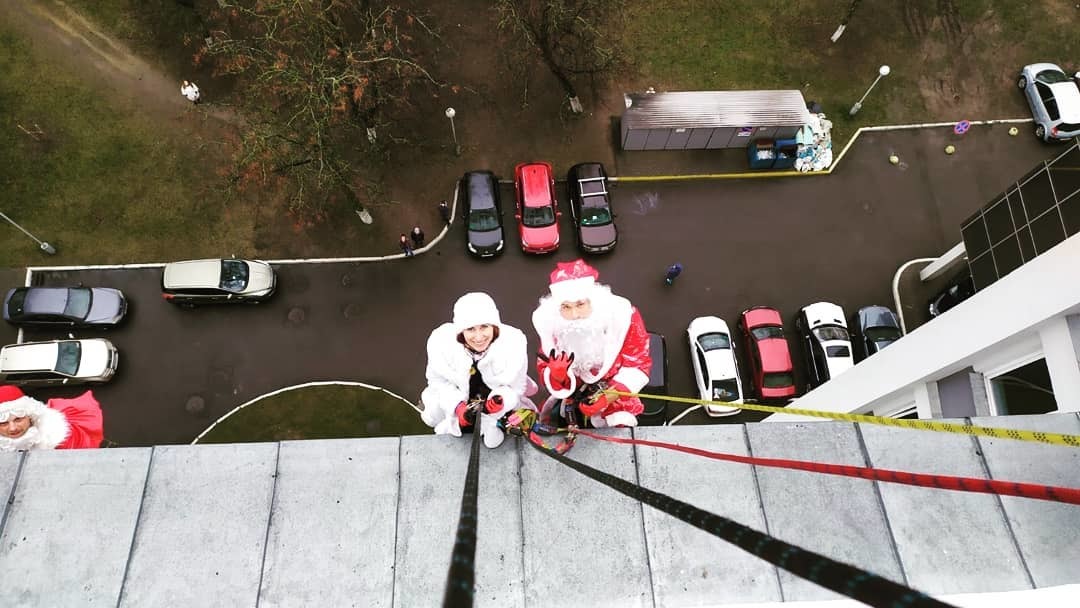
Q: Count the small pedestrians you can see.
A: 5